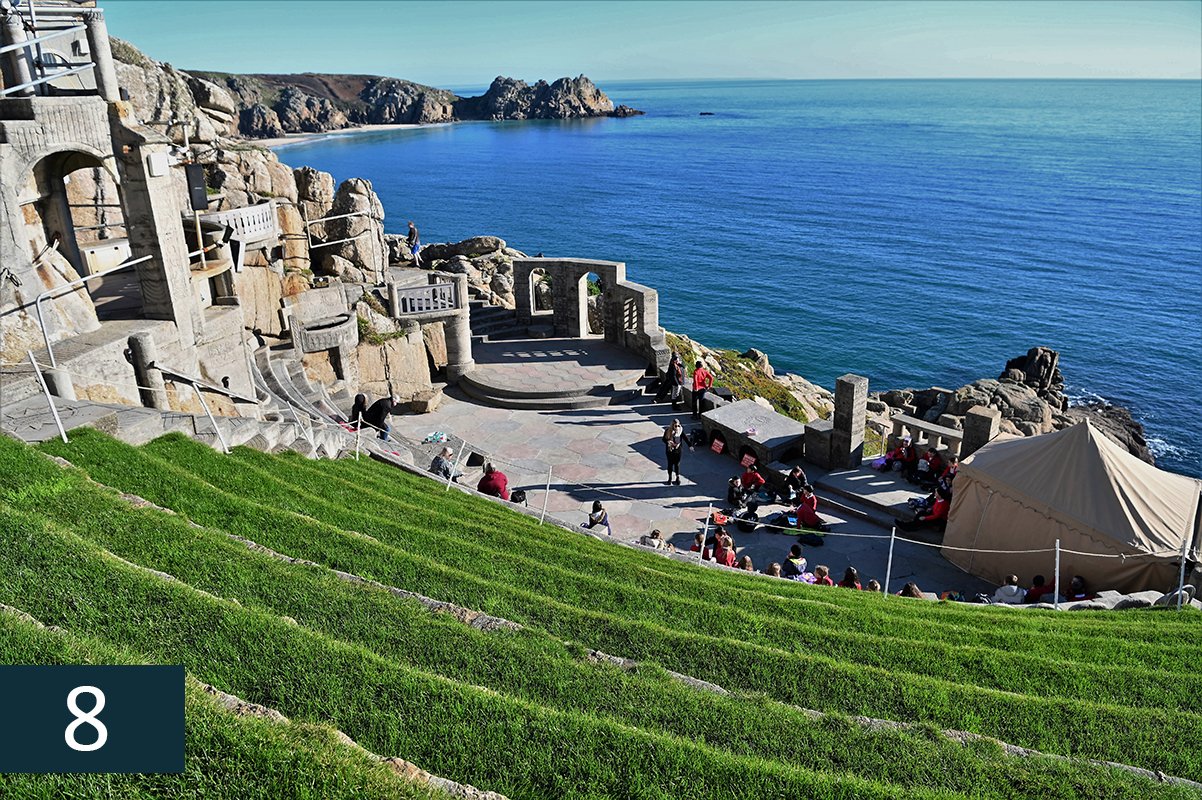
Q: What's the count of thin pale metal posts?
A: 10